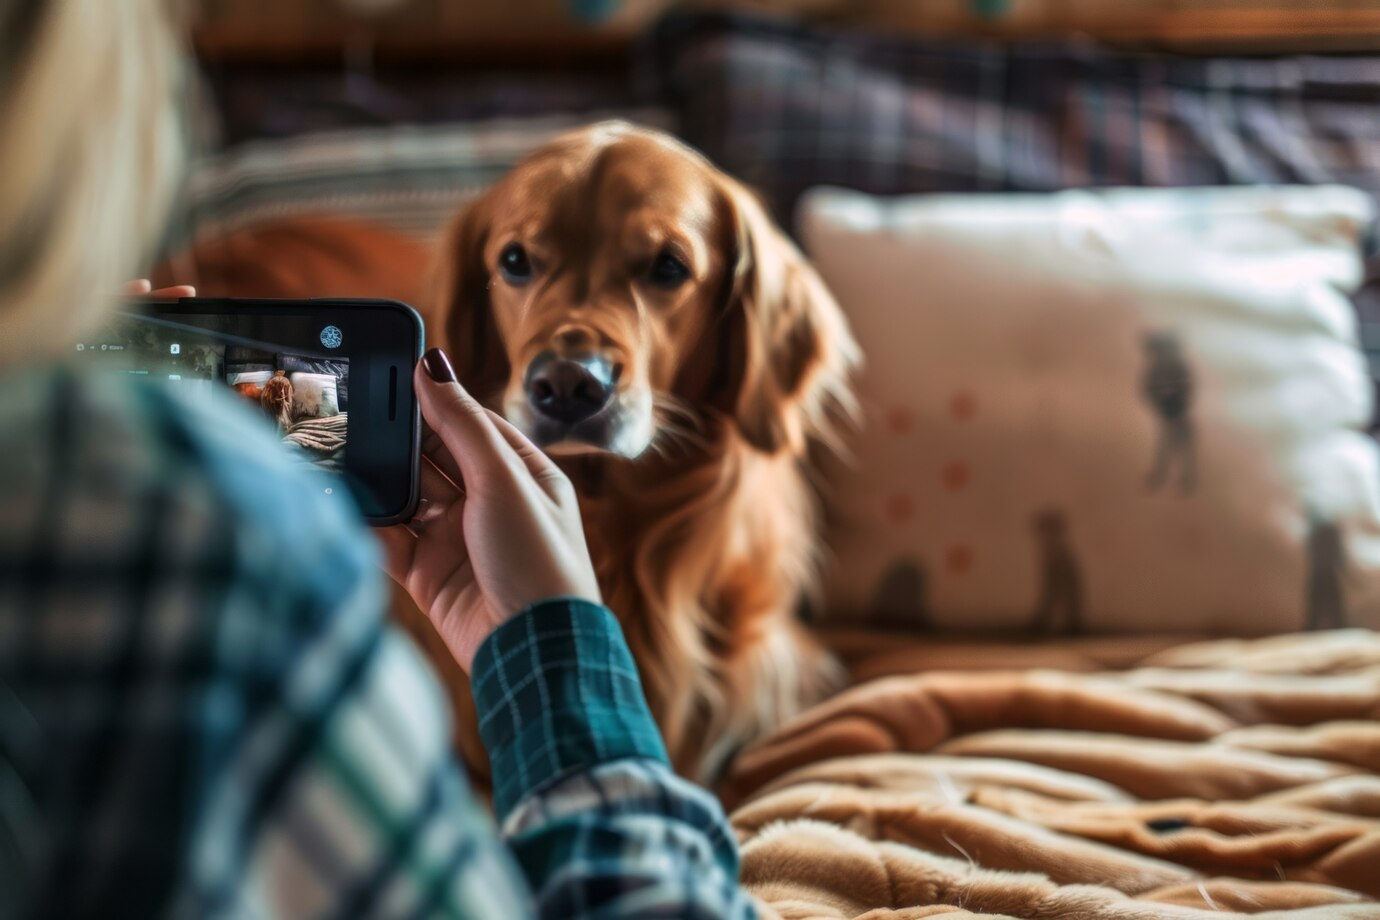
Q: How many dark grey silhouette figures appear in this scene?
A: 4